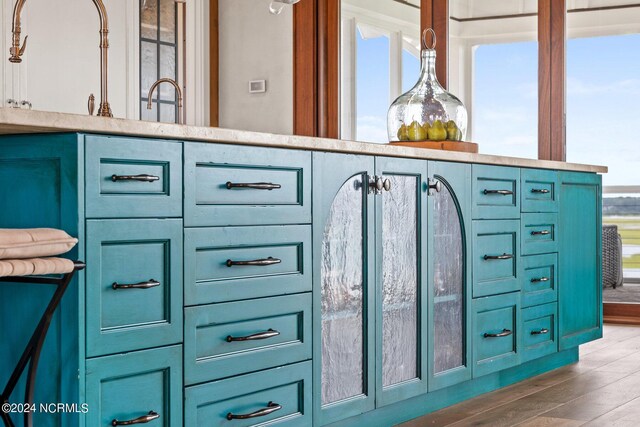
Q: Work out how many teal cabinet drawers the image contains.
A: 14